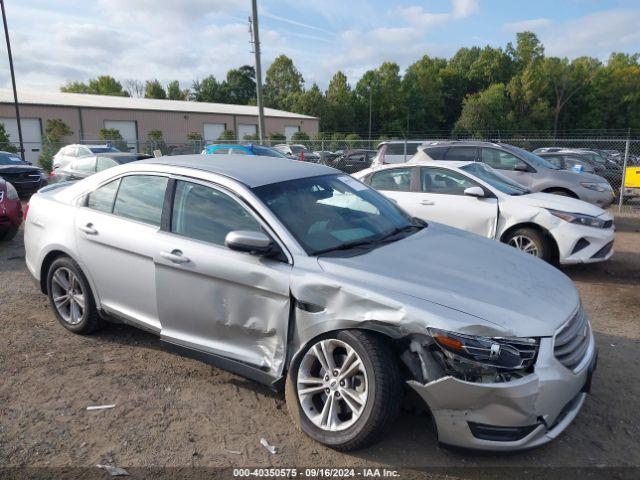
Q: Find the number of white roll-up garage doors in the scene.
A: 5